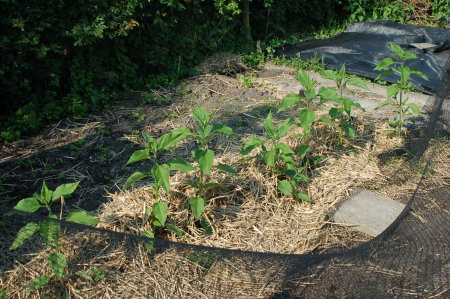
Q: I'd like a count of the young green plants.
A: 7